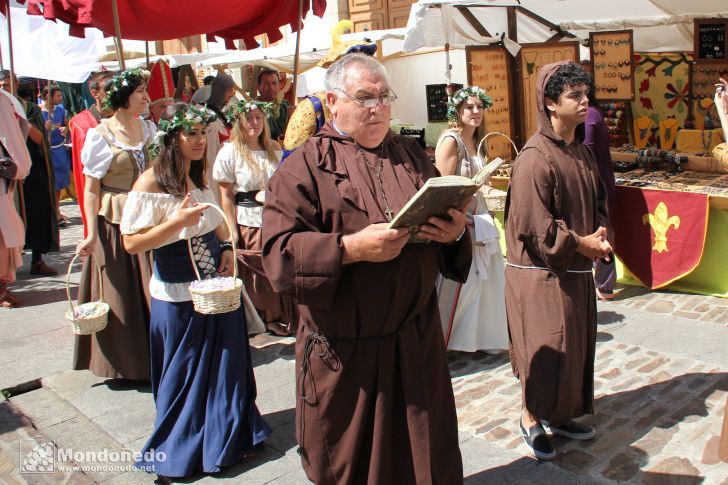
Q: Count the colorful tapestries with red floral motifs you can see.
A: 1